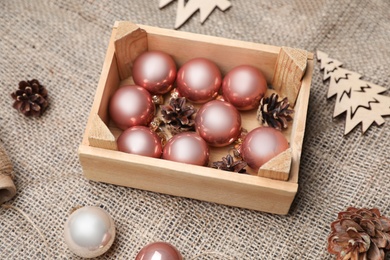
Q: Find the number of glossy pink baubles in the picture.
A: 9